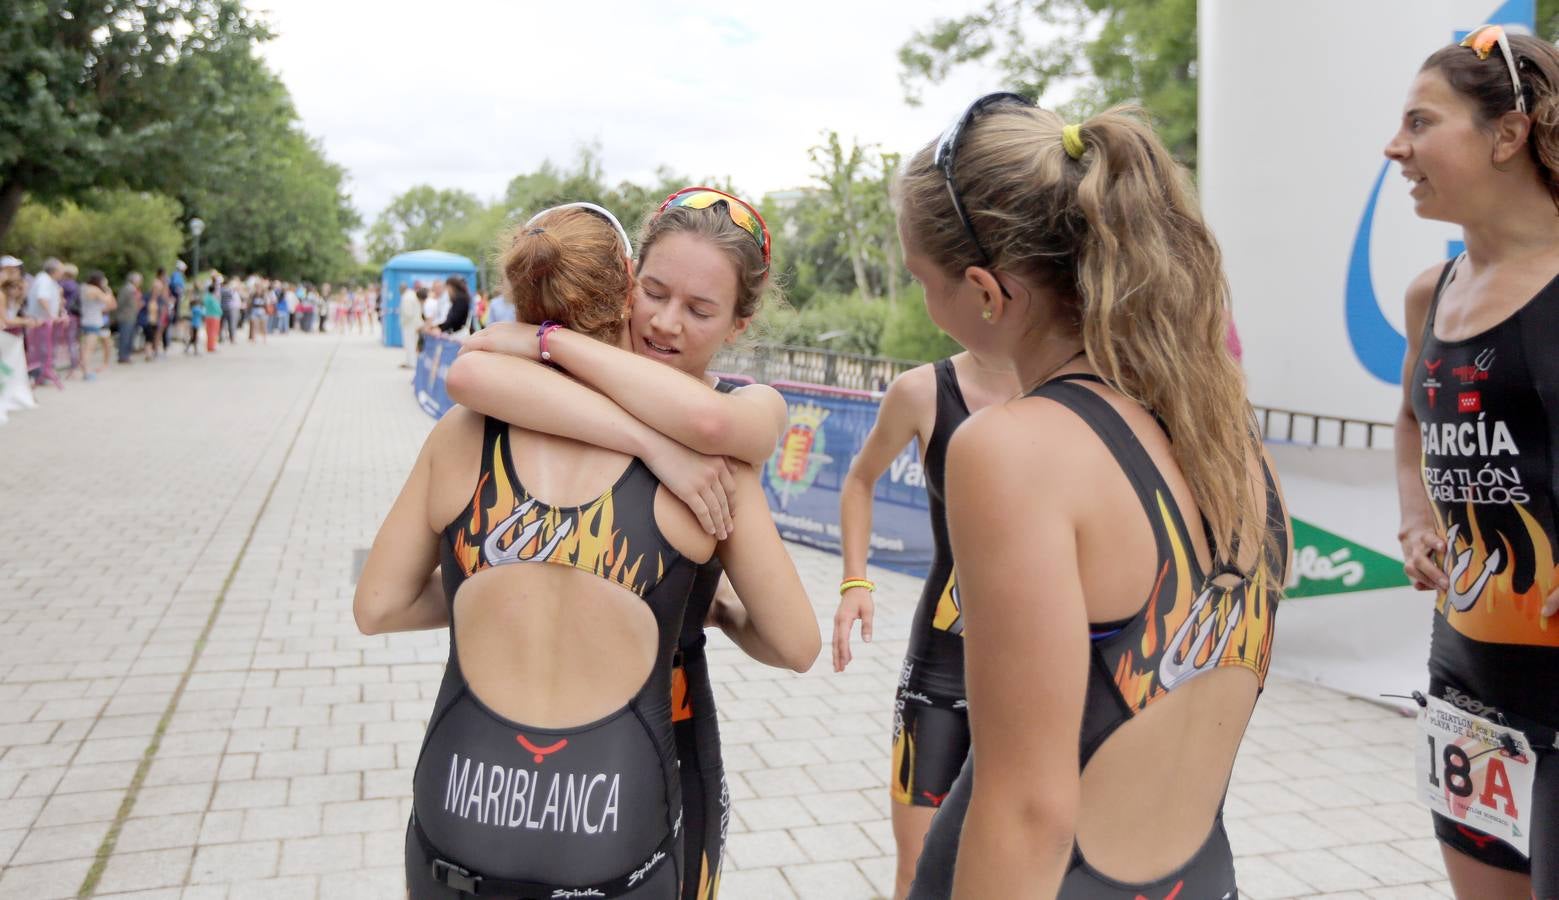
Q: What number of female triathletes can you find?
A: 5